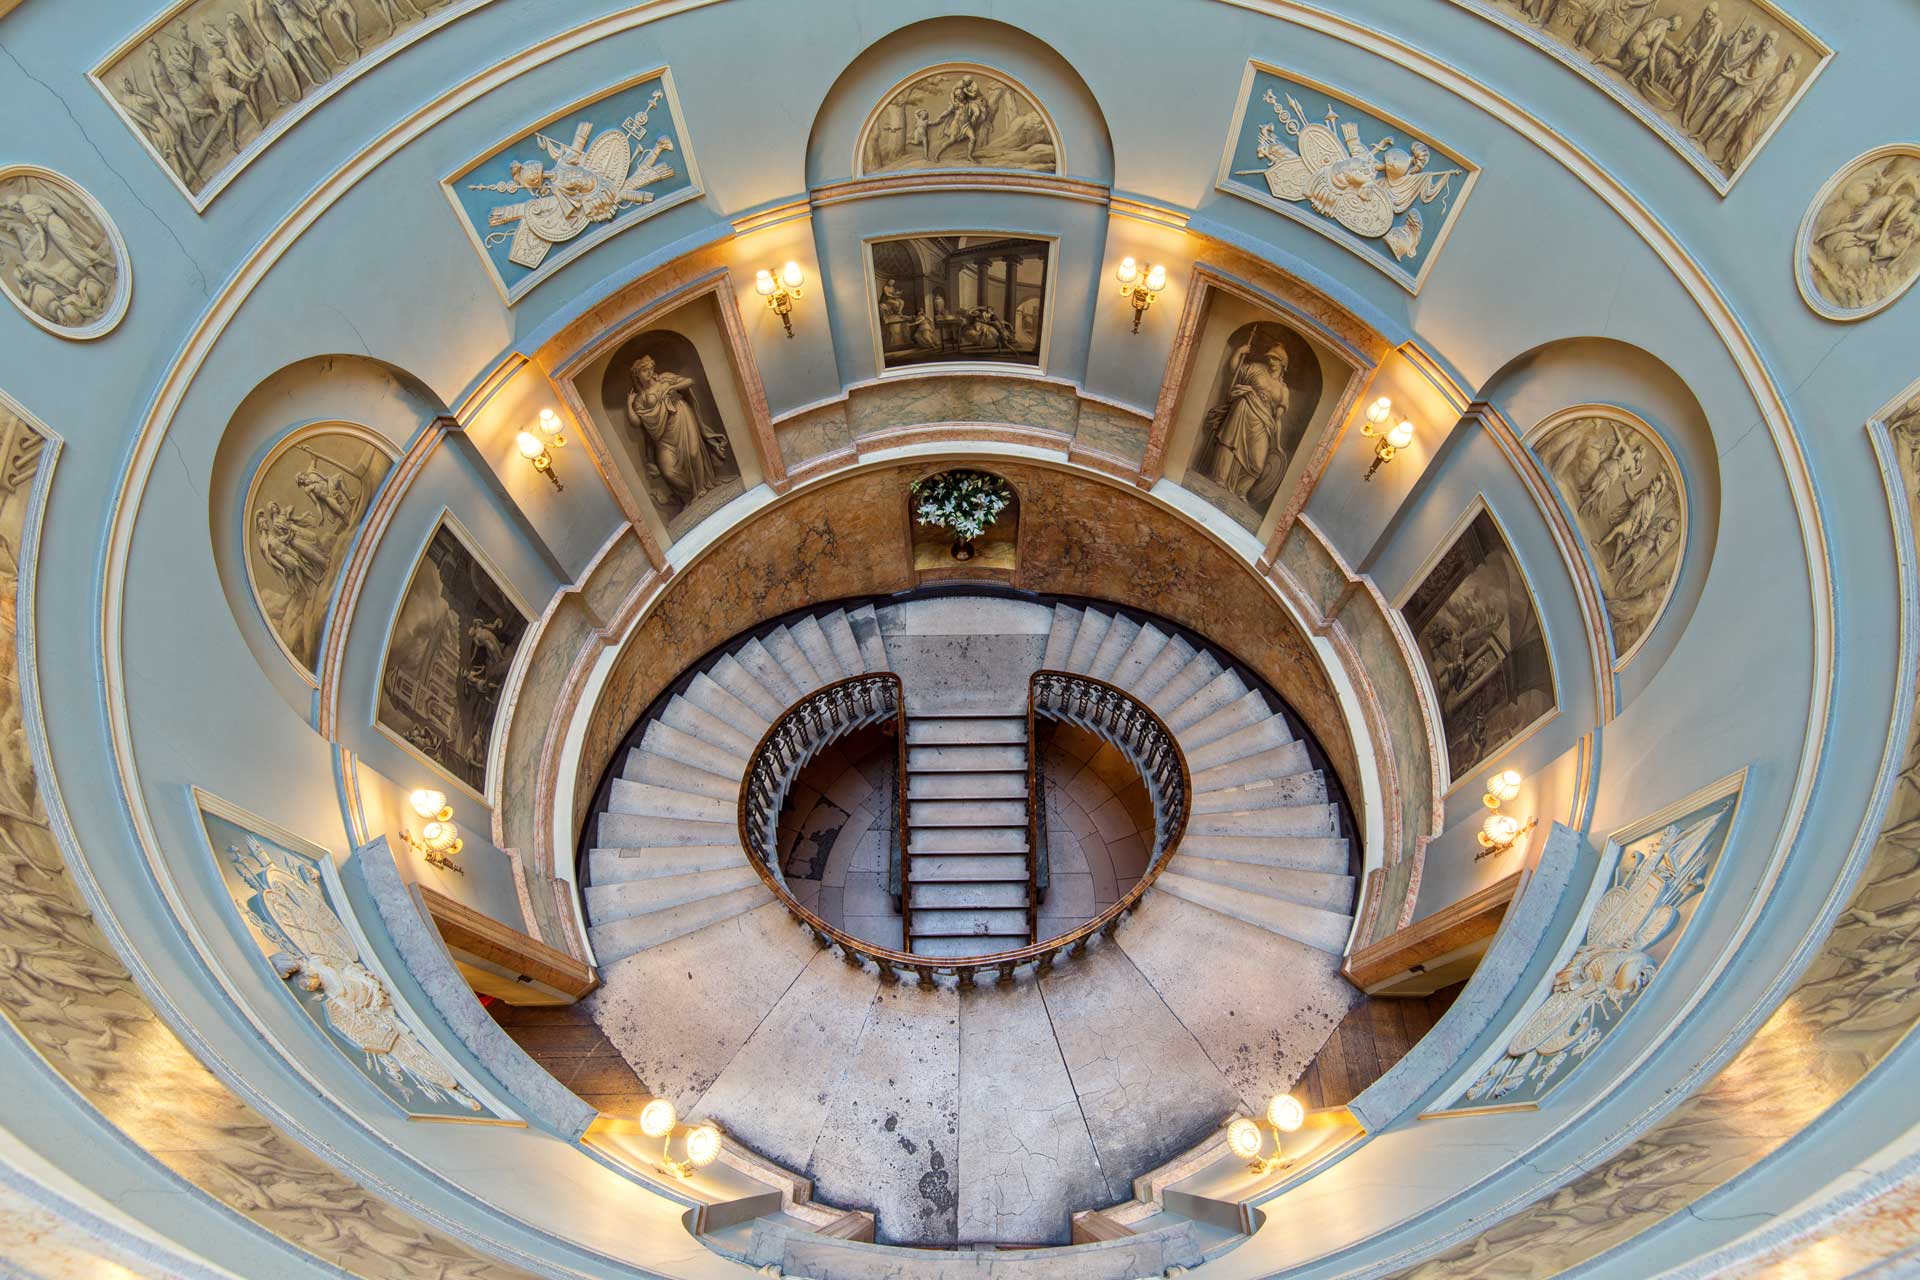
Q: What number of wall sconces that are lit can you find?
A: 8